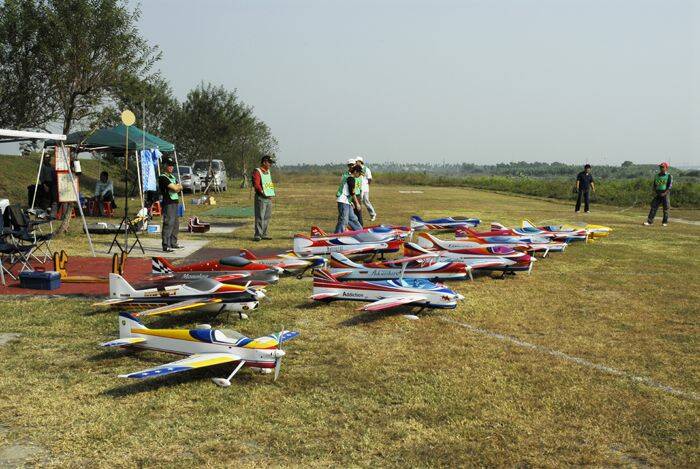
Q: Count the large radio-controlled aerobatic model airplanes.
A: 14